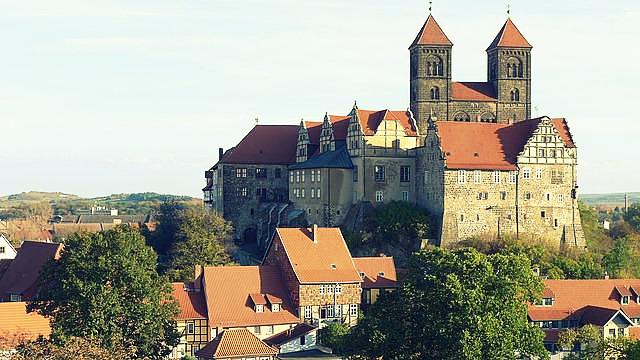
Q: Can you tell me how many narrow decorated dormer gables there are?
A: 3